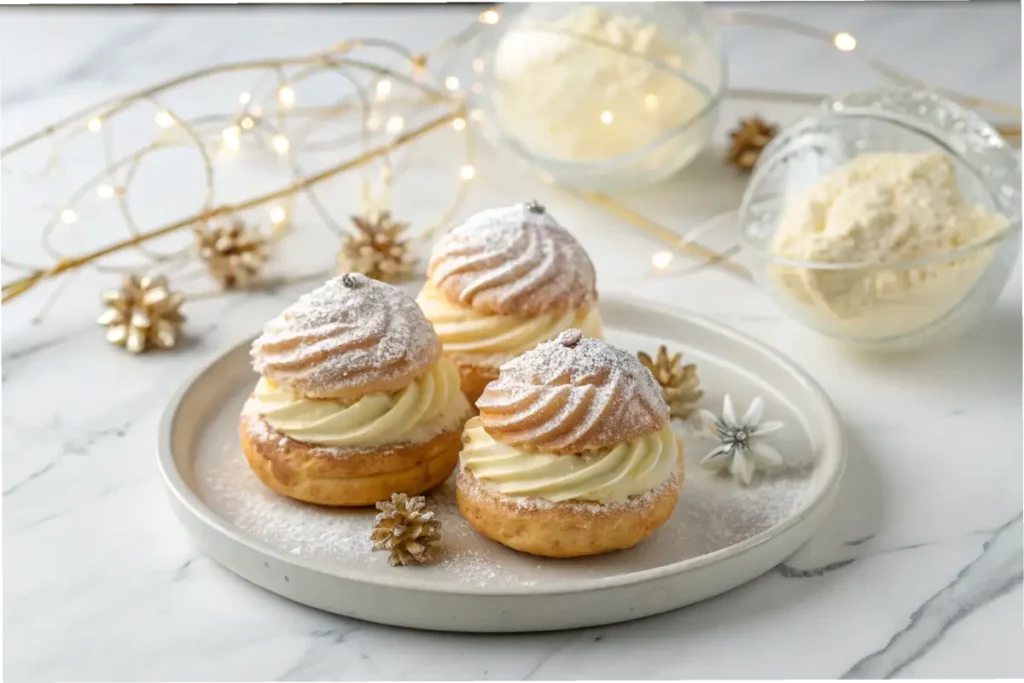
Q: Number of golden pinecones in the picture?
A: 6